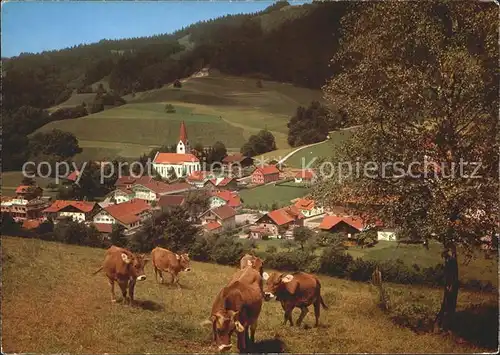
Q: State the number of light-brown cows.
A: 5